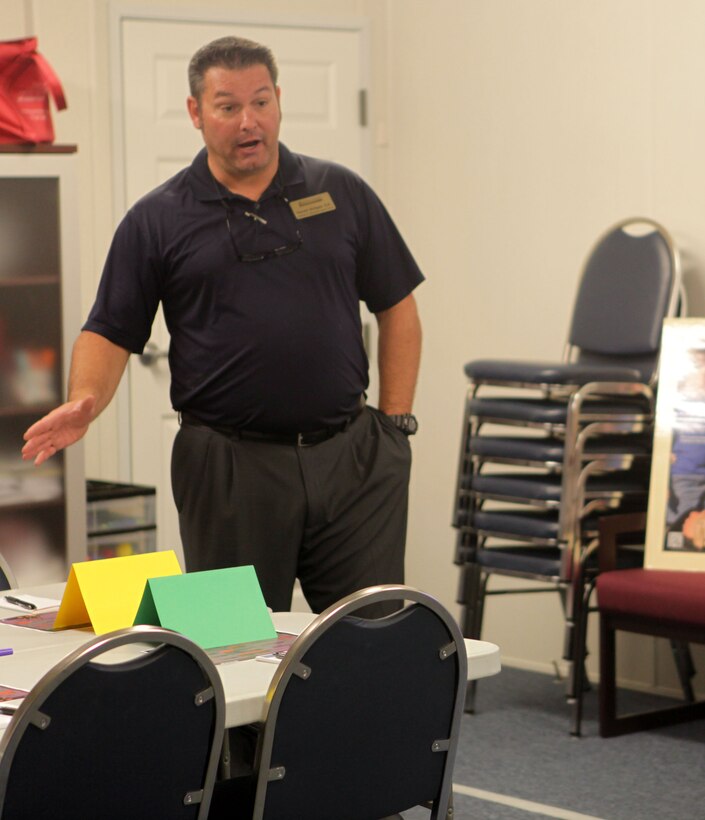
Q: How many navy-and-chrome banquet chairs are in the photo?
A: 9